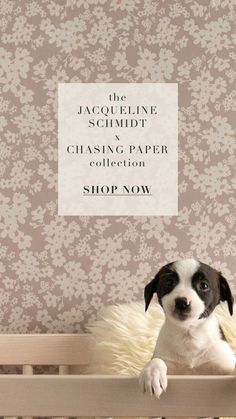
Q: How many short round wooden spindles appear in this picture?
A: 2